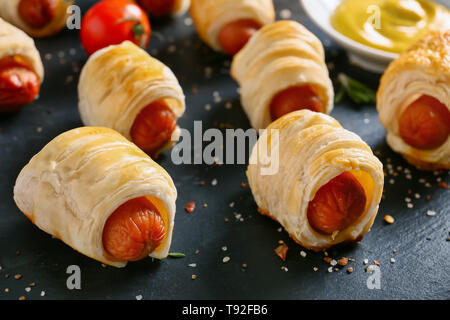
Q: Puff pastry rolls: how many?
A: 9